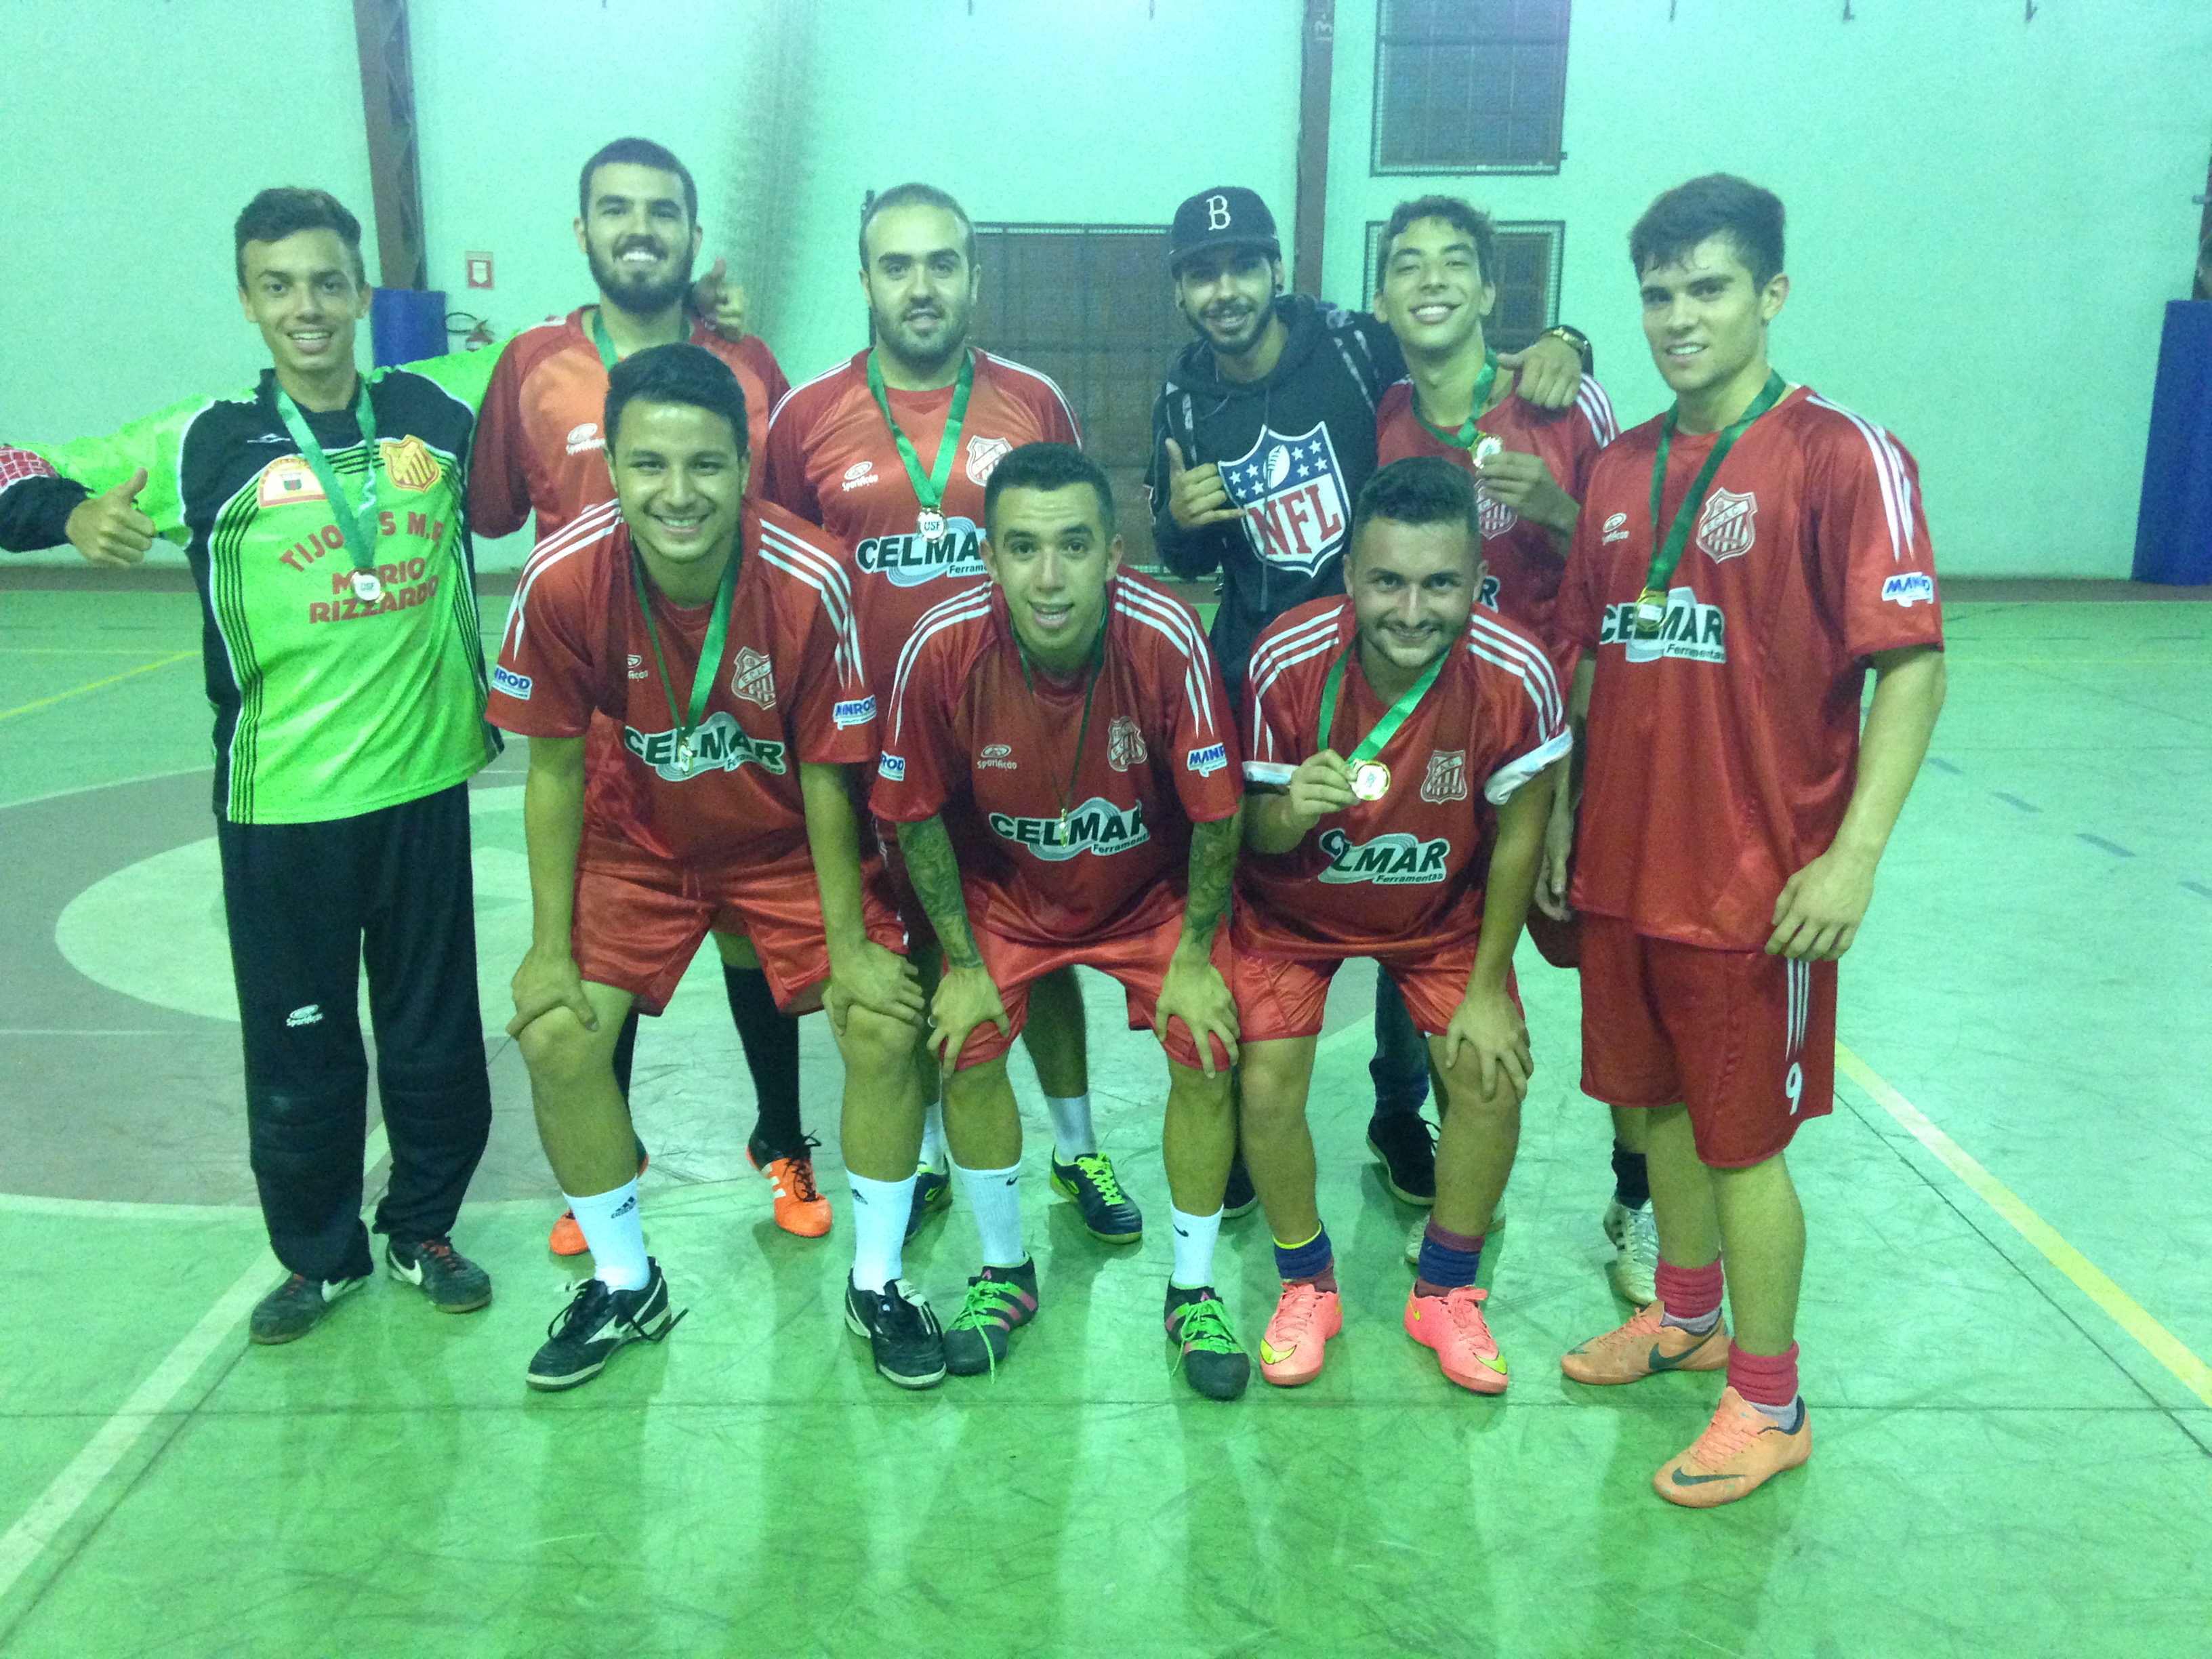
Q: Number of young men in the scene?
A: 9